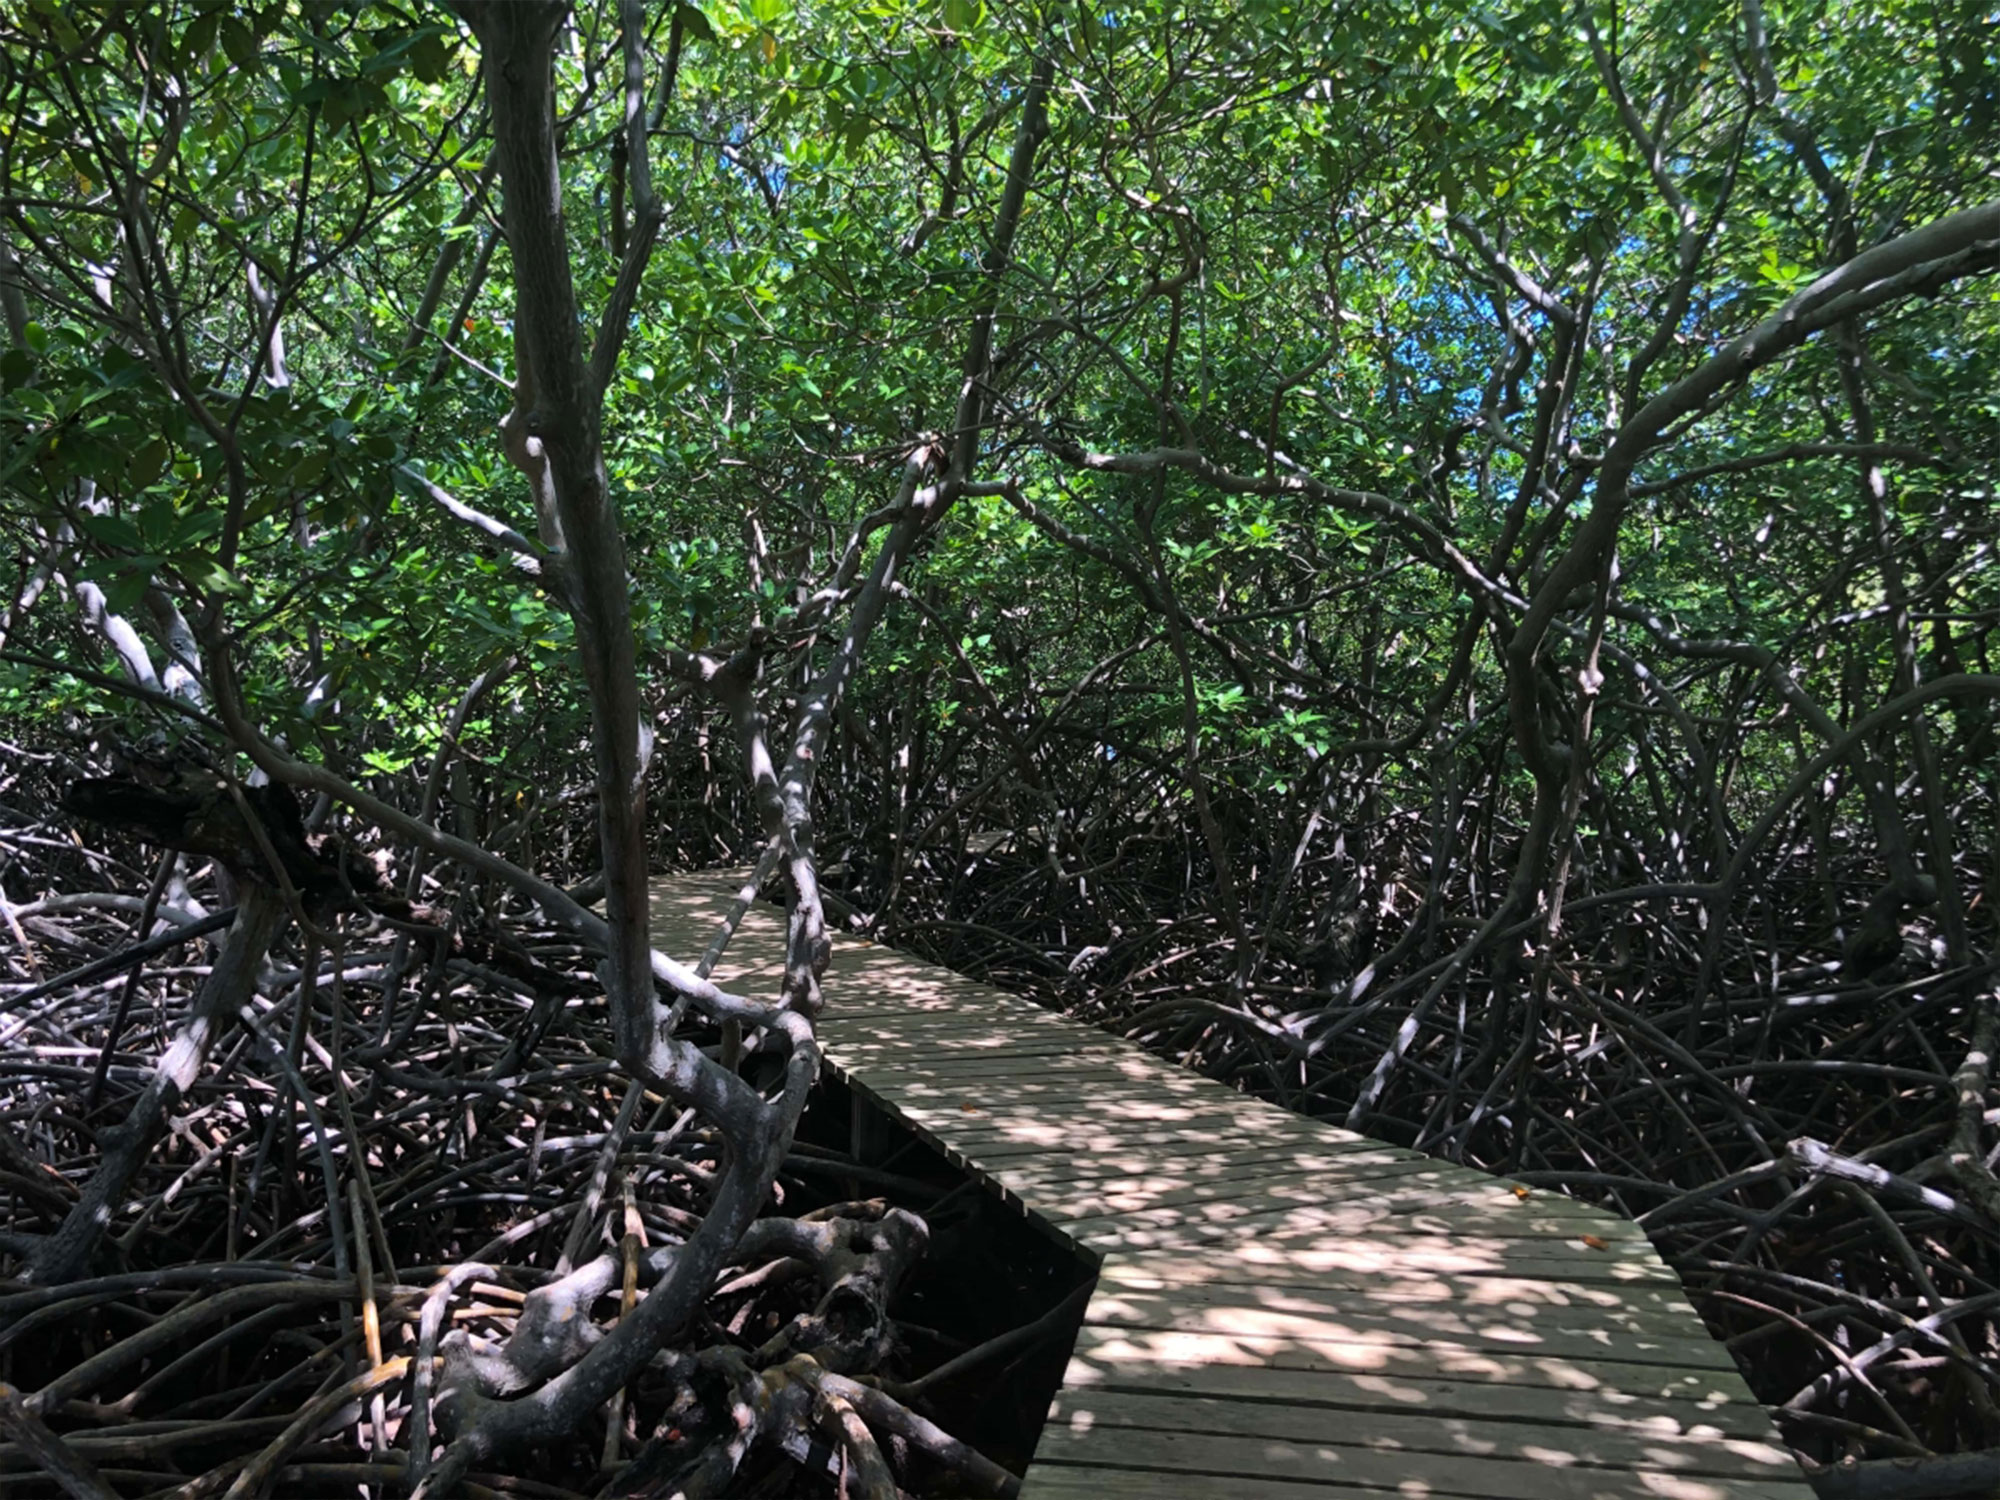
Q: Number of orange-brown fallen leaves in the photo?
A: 3